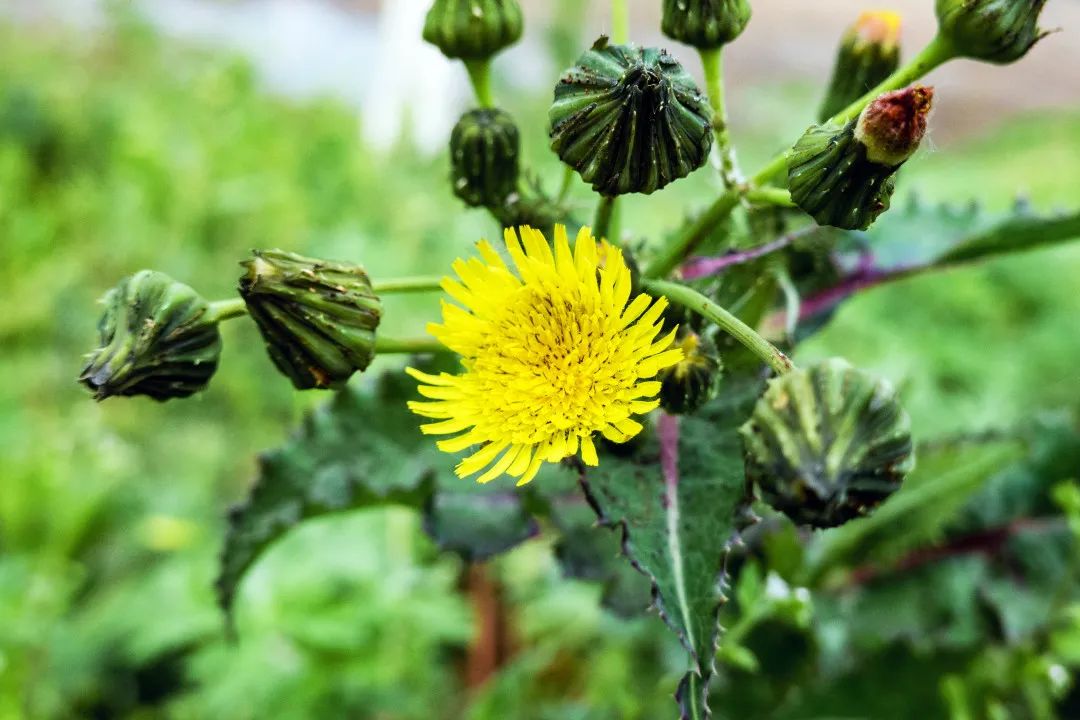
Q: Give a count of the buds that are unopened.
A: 11